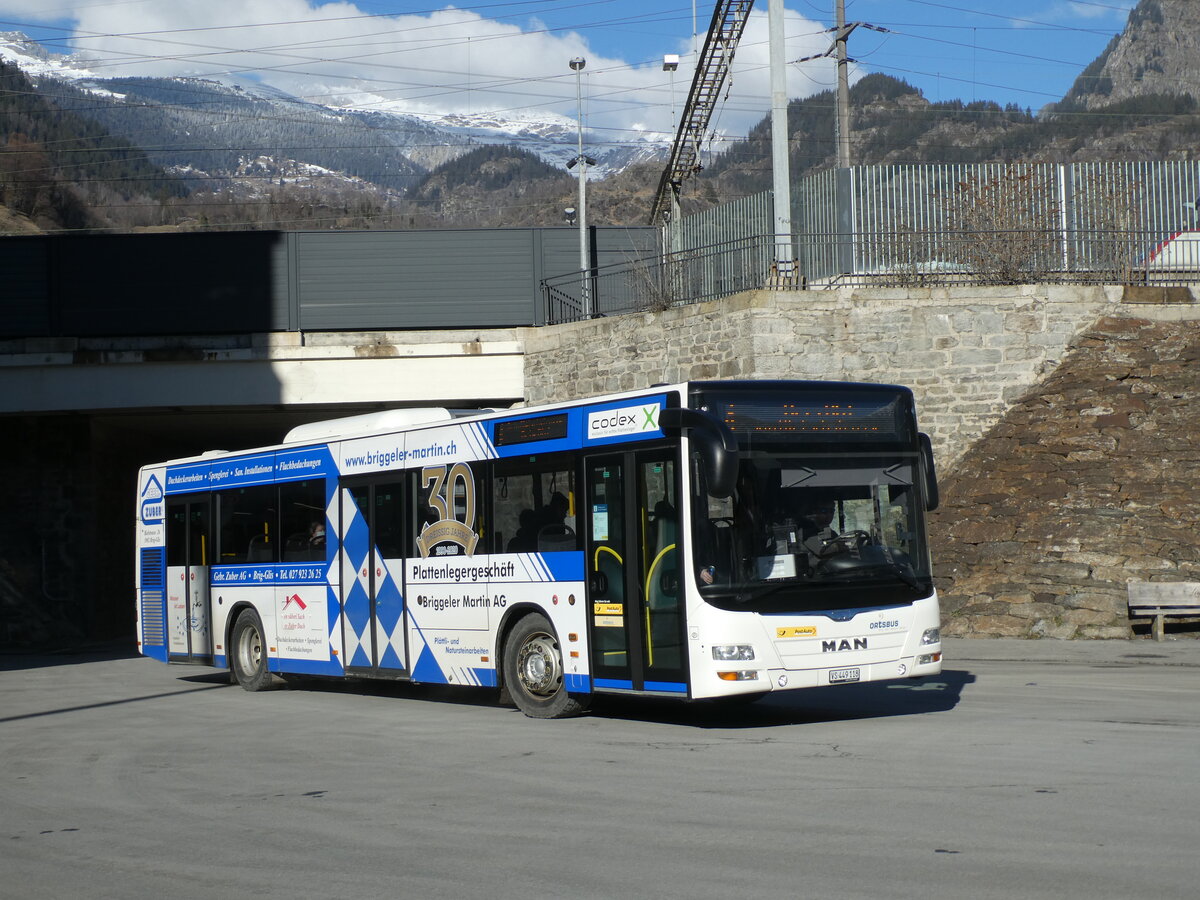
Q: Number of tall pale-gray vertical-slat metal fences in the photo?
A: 1